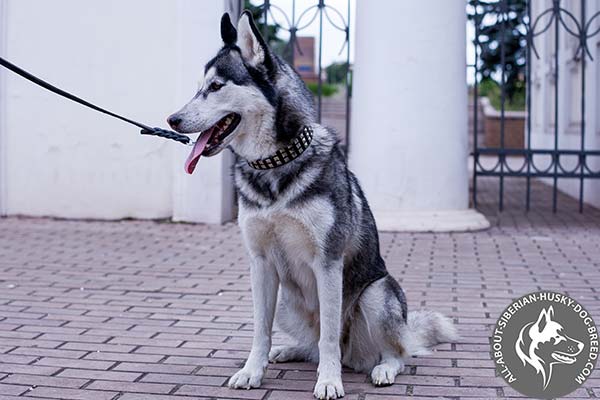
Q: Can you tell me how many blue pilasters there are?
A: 0